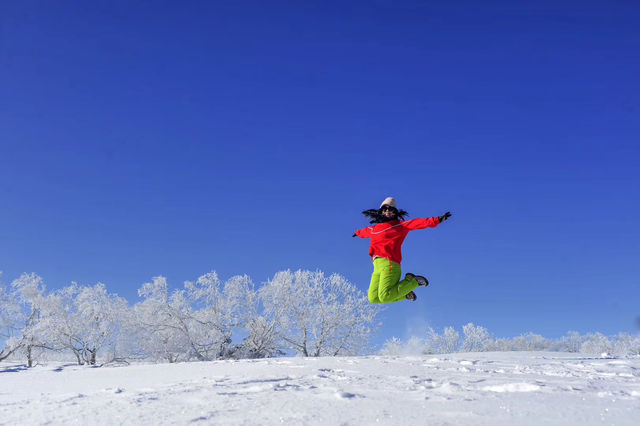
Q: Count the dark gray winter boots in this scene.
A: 2